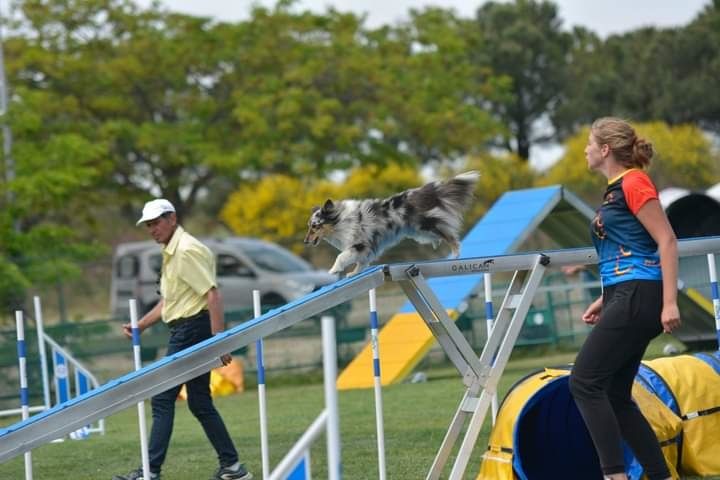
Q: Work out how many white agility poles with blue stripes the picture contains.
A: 6